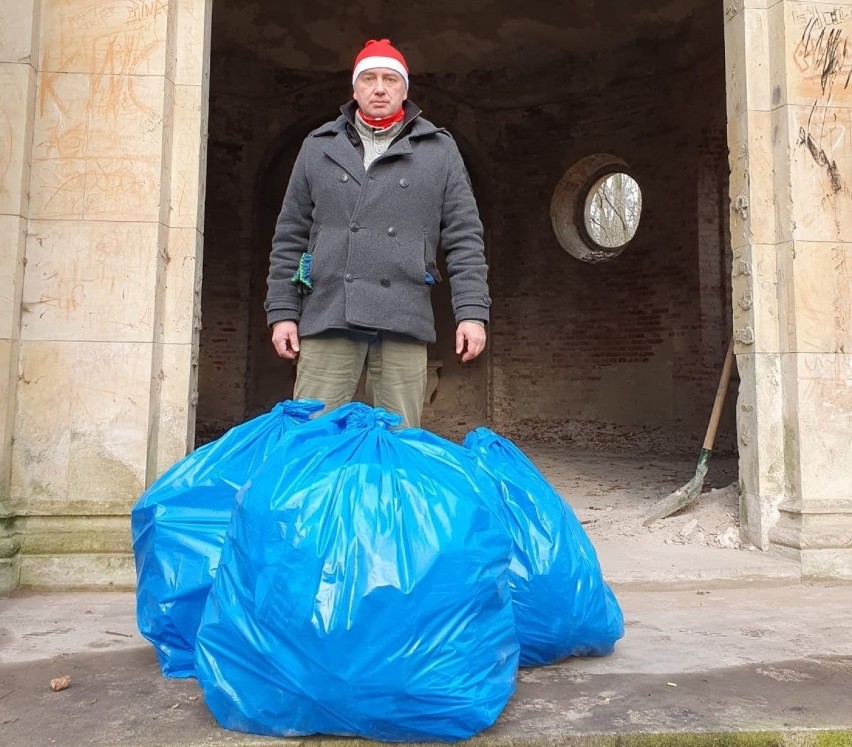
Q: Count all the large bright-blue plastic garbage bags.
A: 3